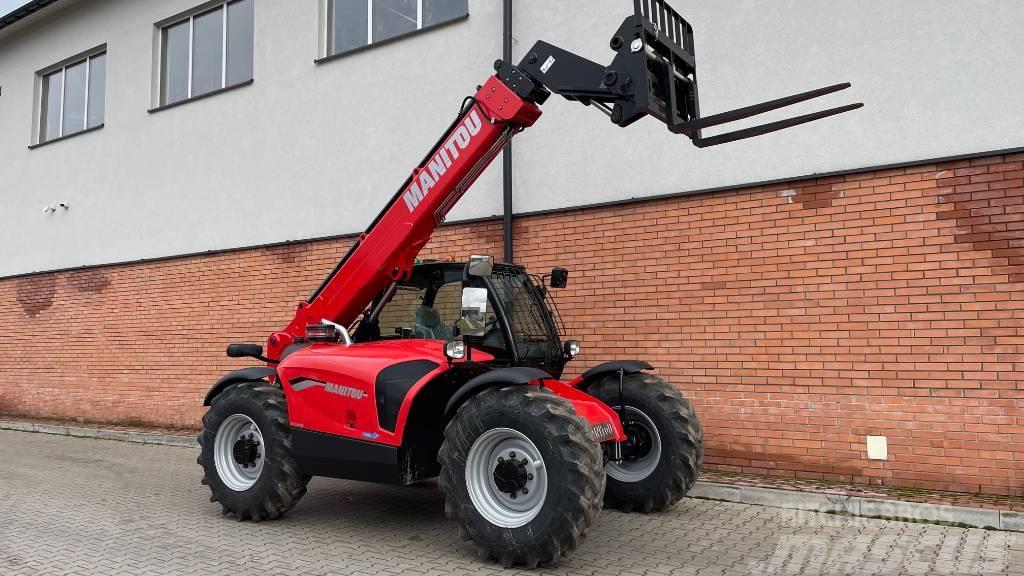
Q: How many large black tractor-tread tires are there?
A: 3